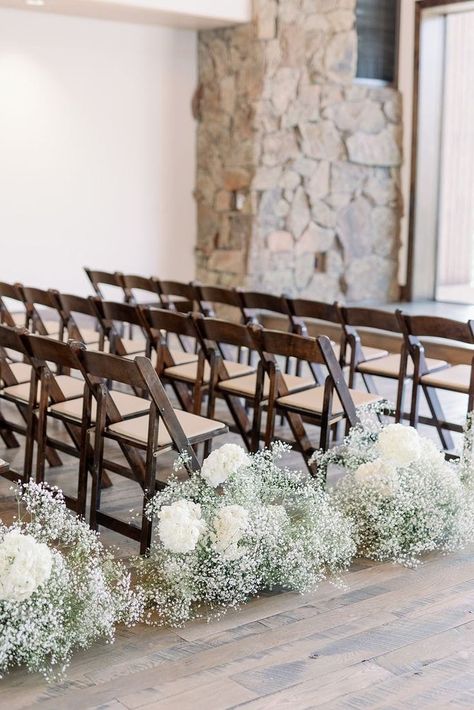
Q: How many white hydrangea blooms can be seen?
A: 6